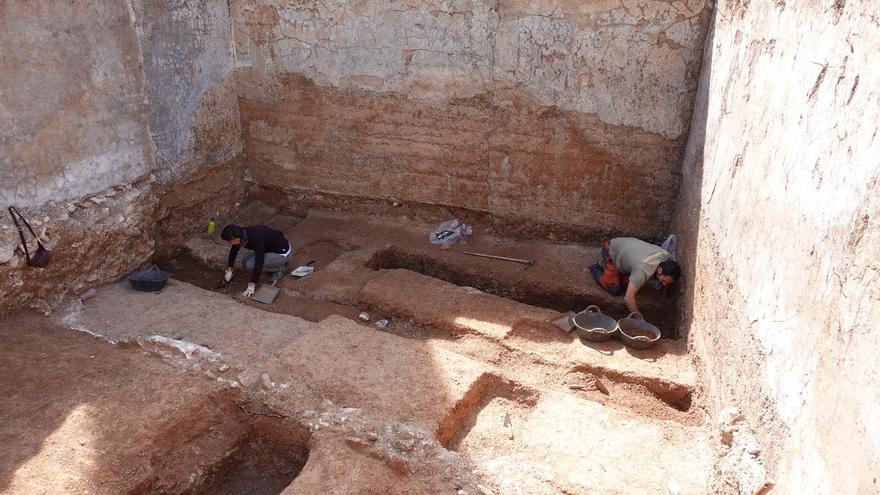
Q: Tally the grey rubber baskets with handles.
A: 3